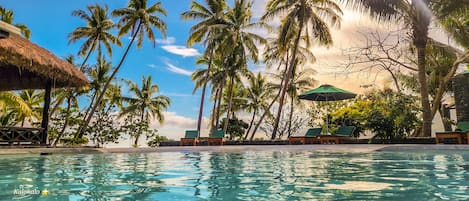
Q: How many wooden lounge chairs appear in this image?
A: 5